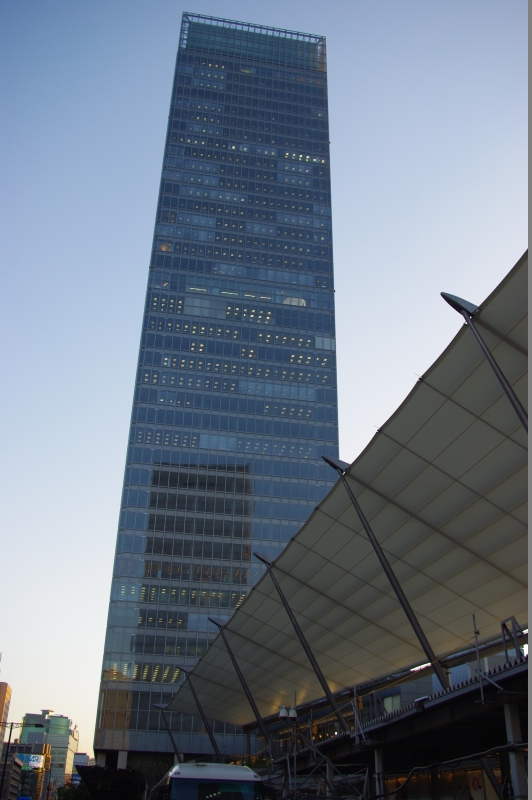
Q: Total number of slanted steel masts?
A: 6